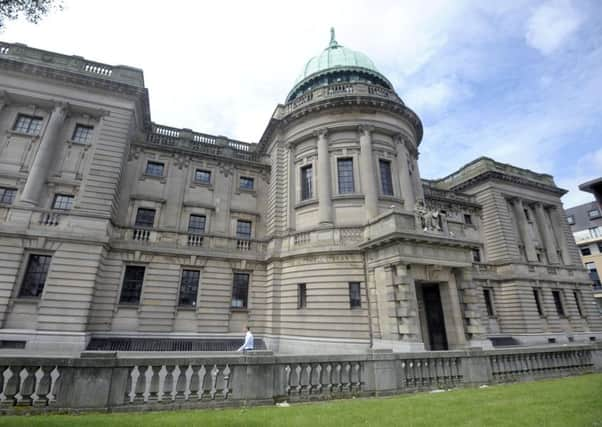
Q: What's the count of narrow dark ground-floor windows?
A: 10